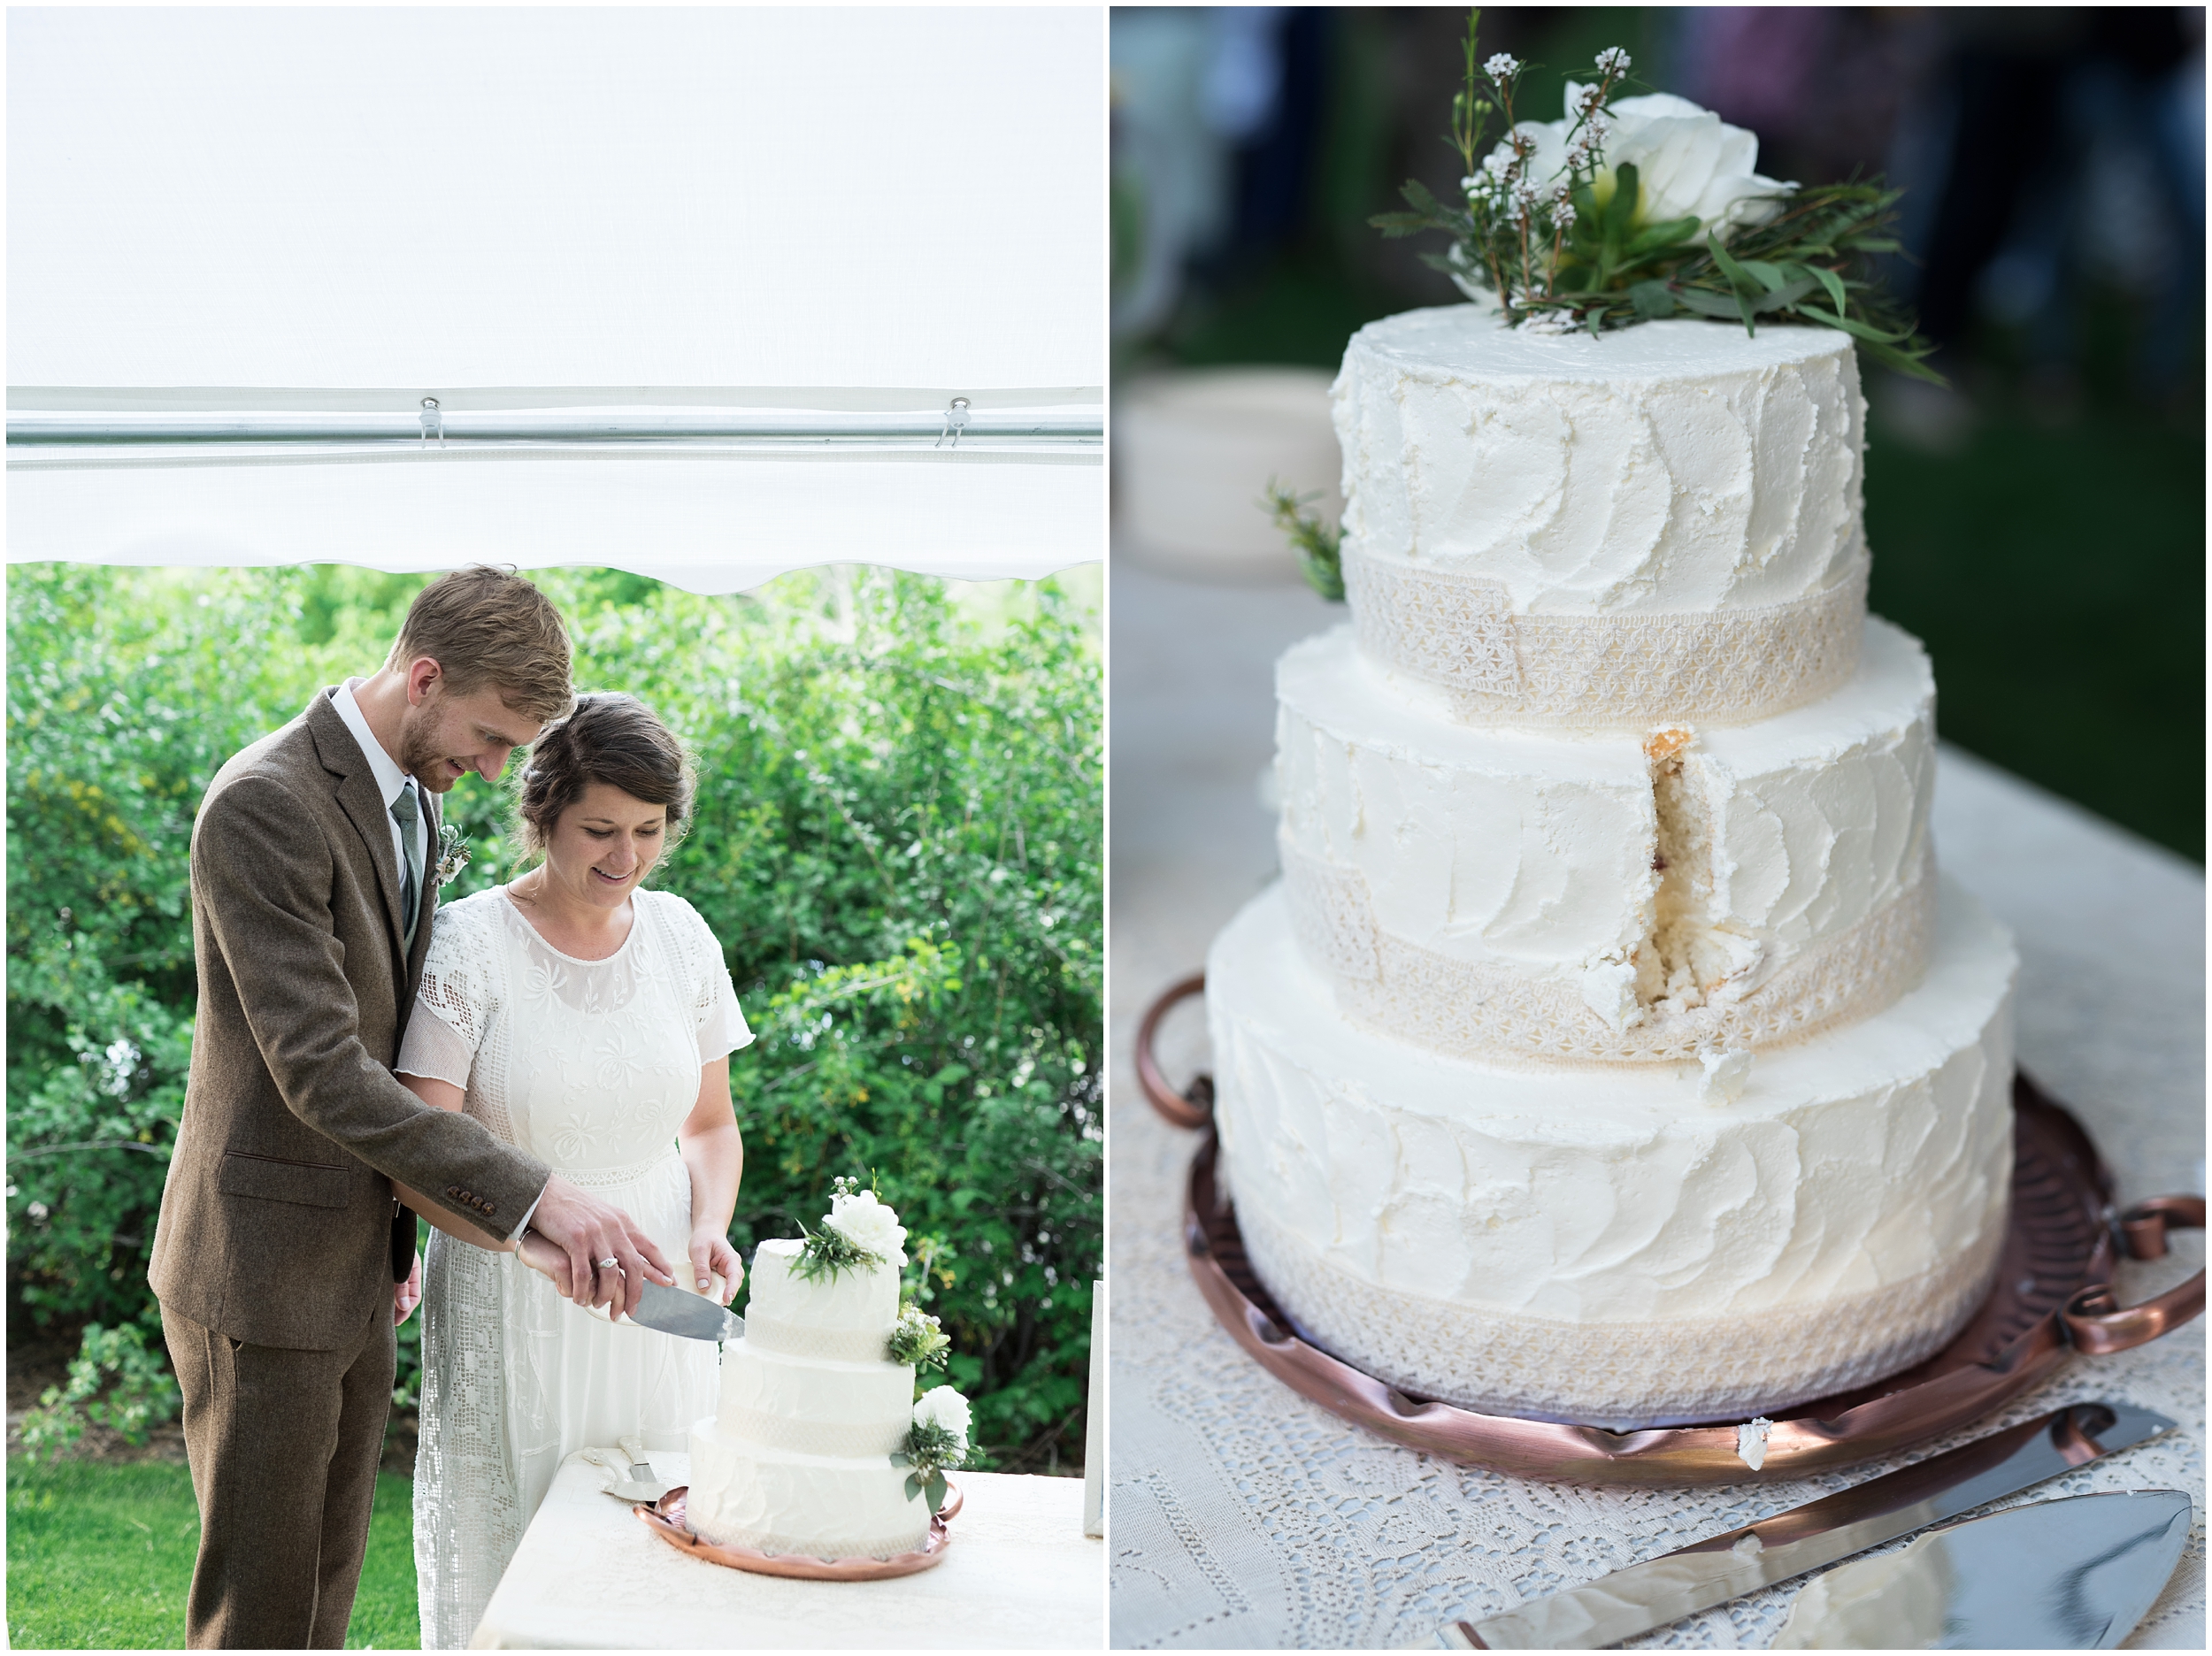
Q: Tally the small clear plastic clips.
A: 2